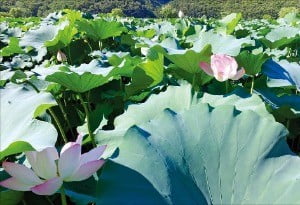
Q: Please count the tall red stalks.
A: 0